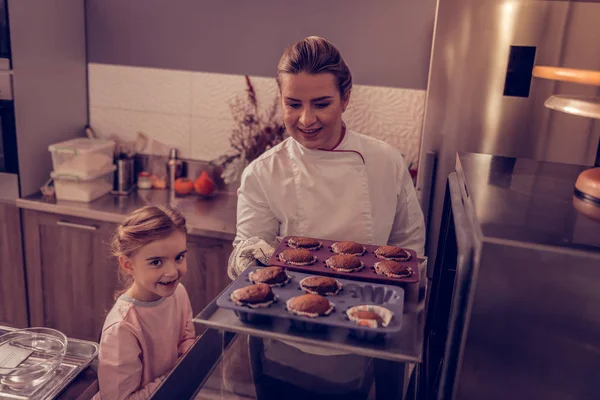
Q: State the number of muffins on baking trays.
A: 11